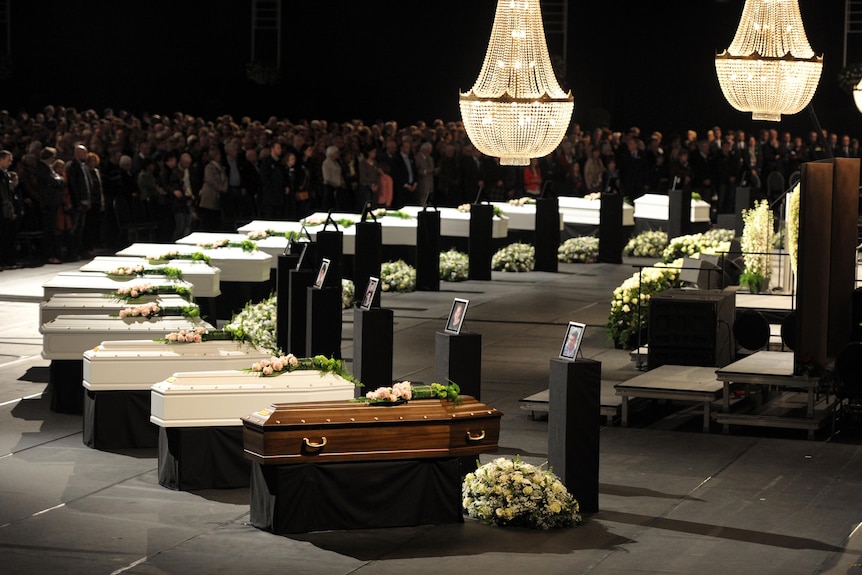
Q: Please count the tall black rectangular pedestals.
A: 15